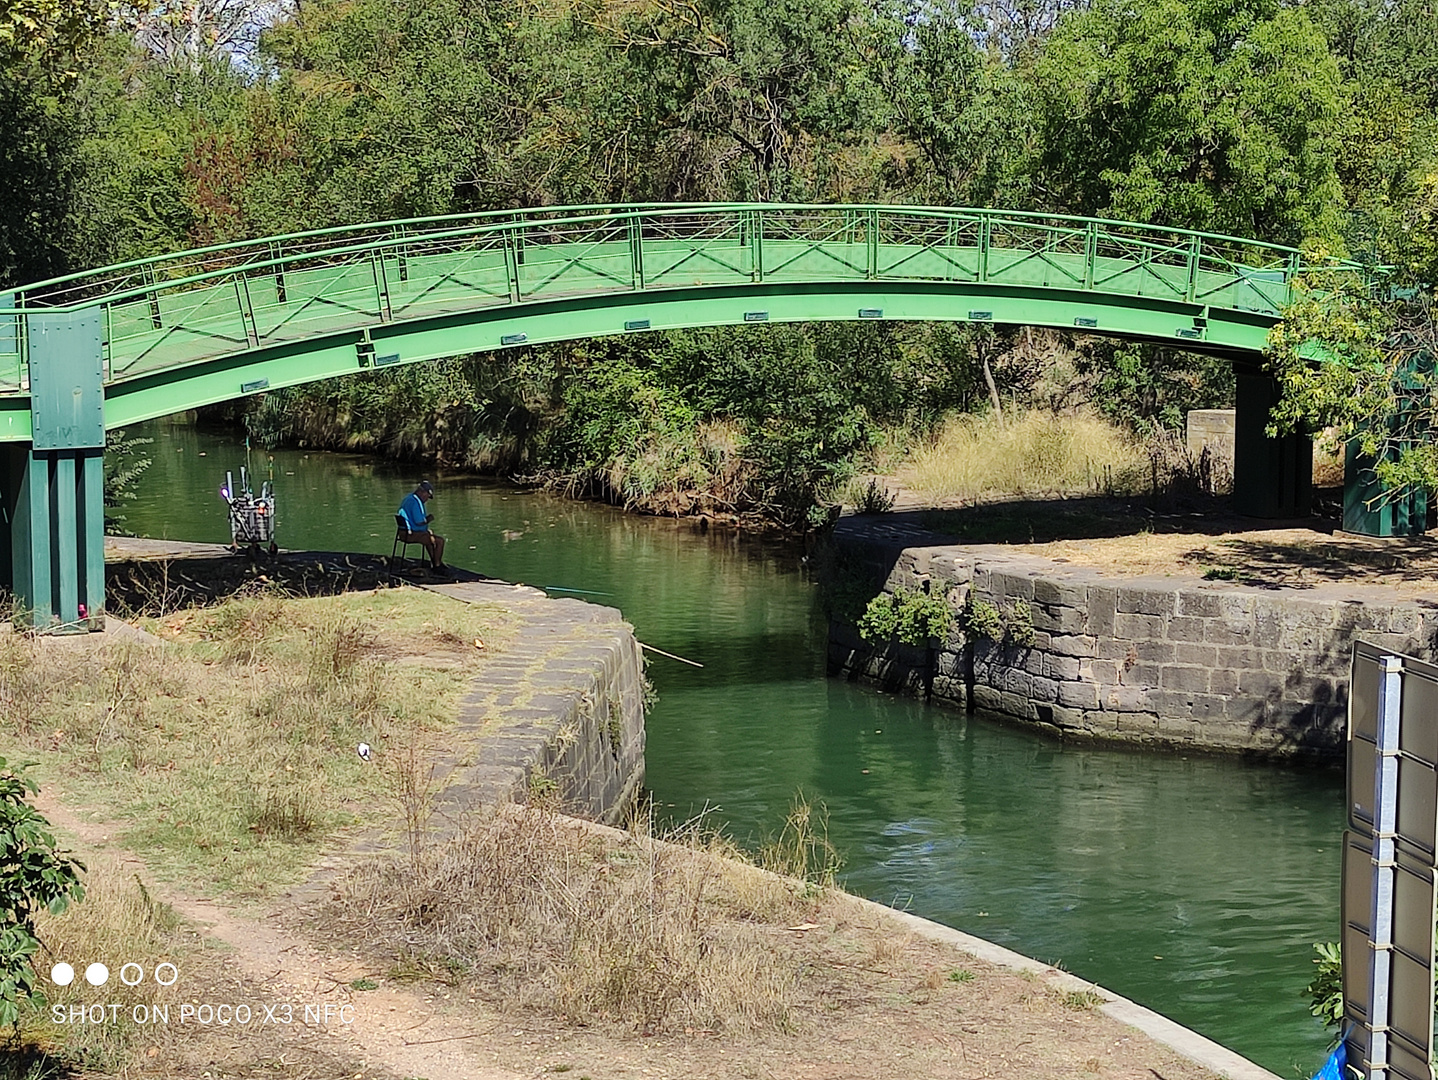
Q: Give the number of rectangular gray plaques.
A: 9